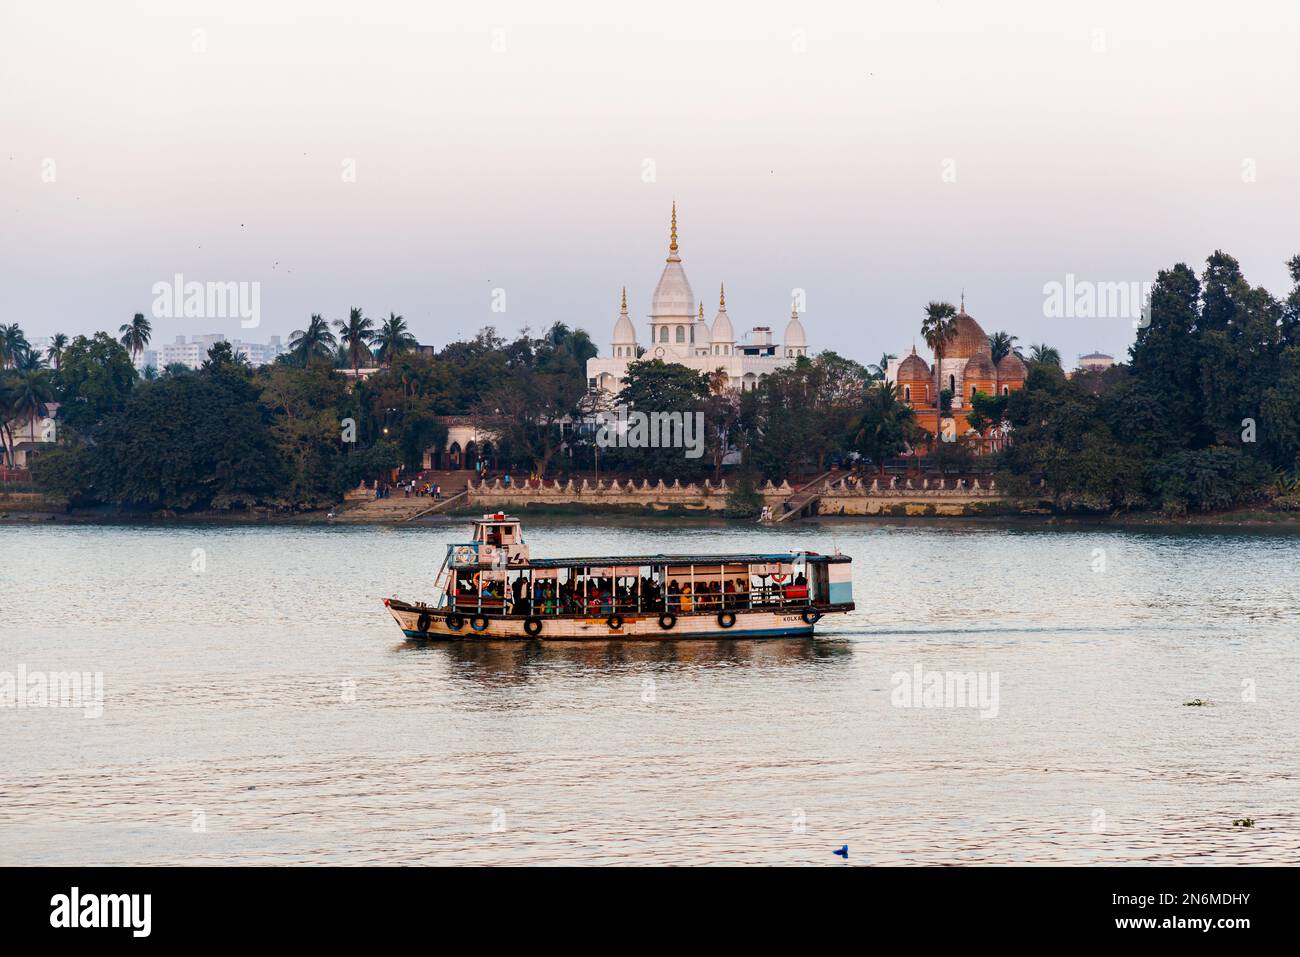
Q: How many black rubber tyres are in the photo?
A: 8